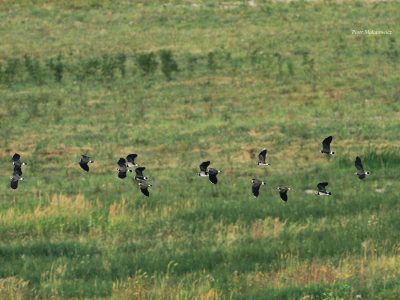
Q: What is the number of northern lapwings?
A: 15